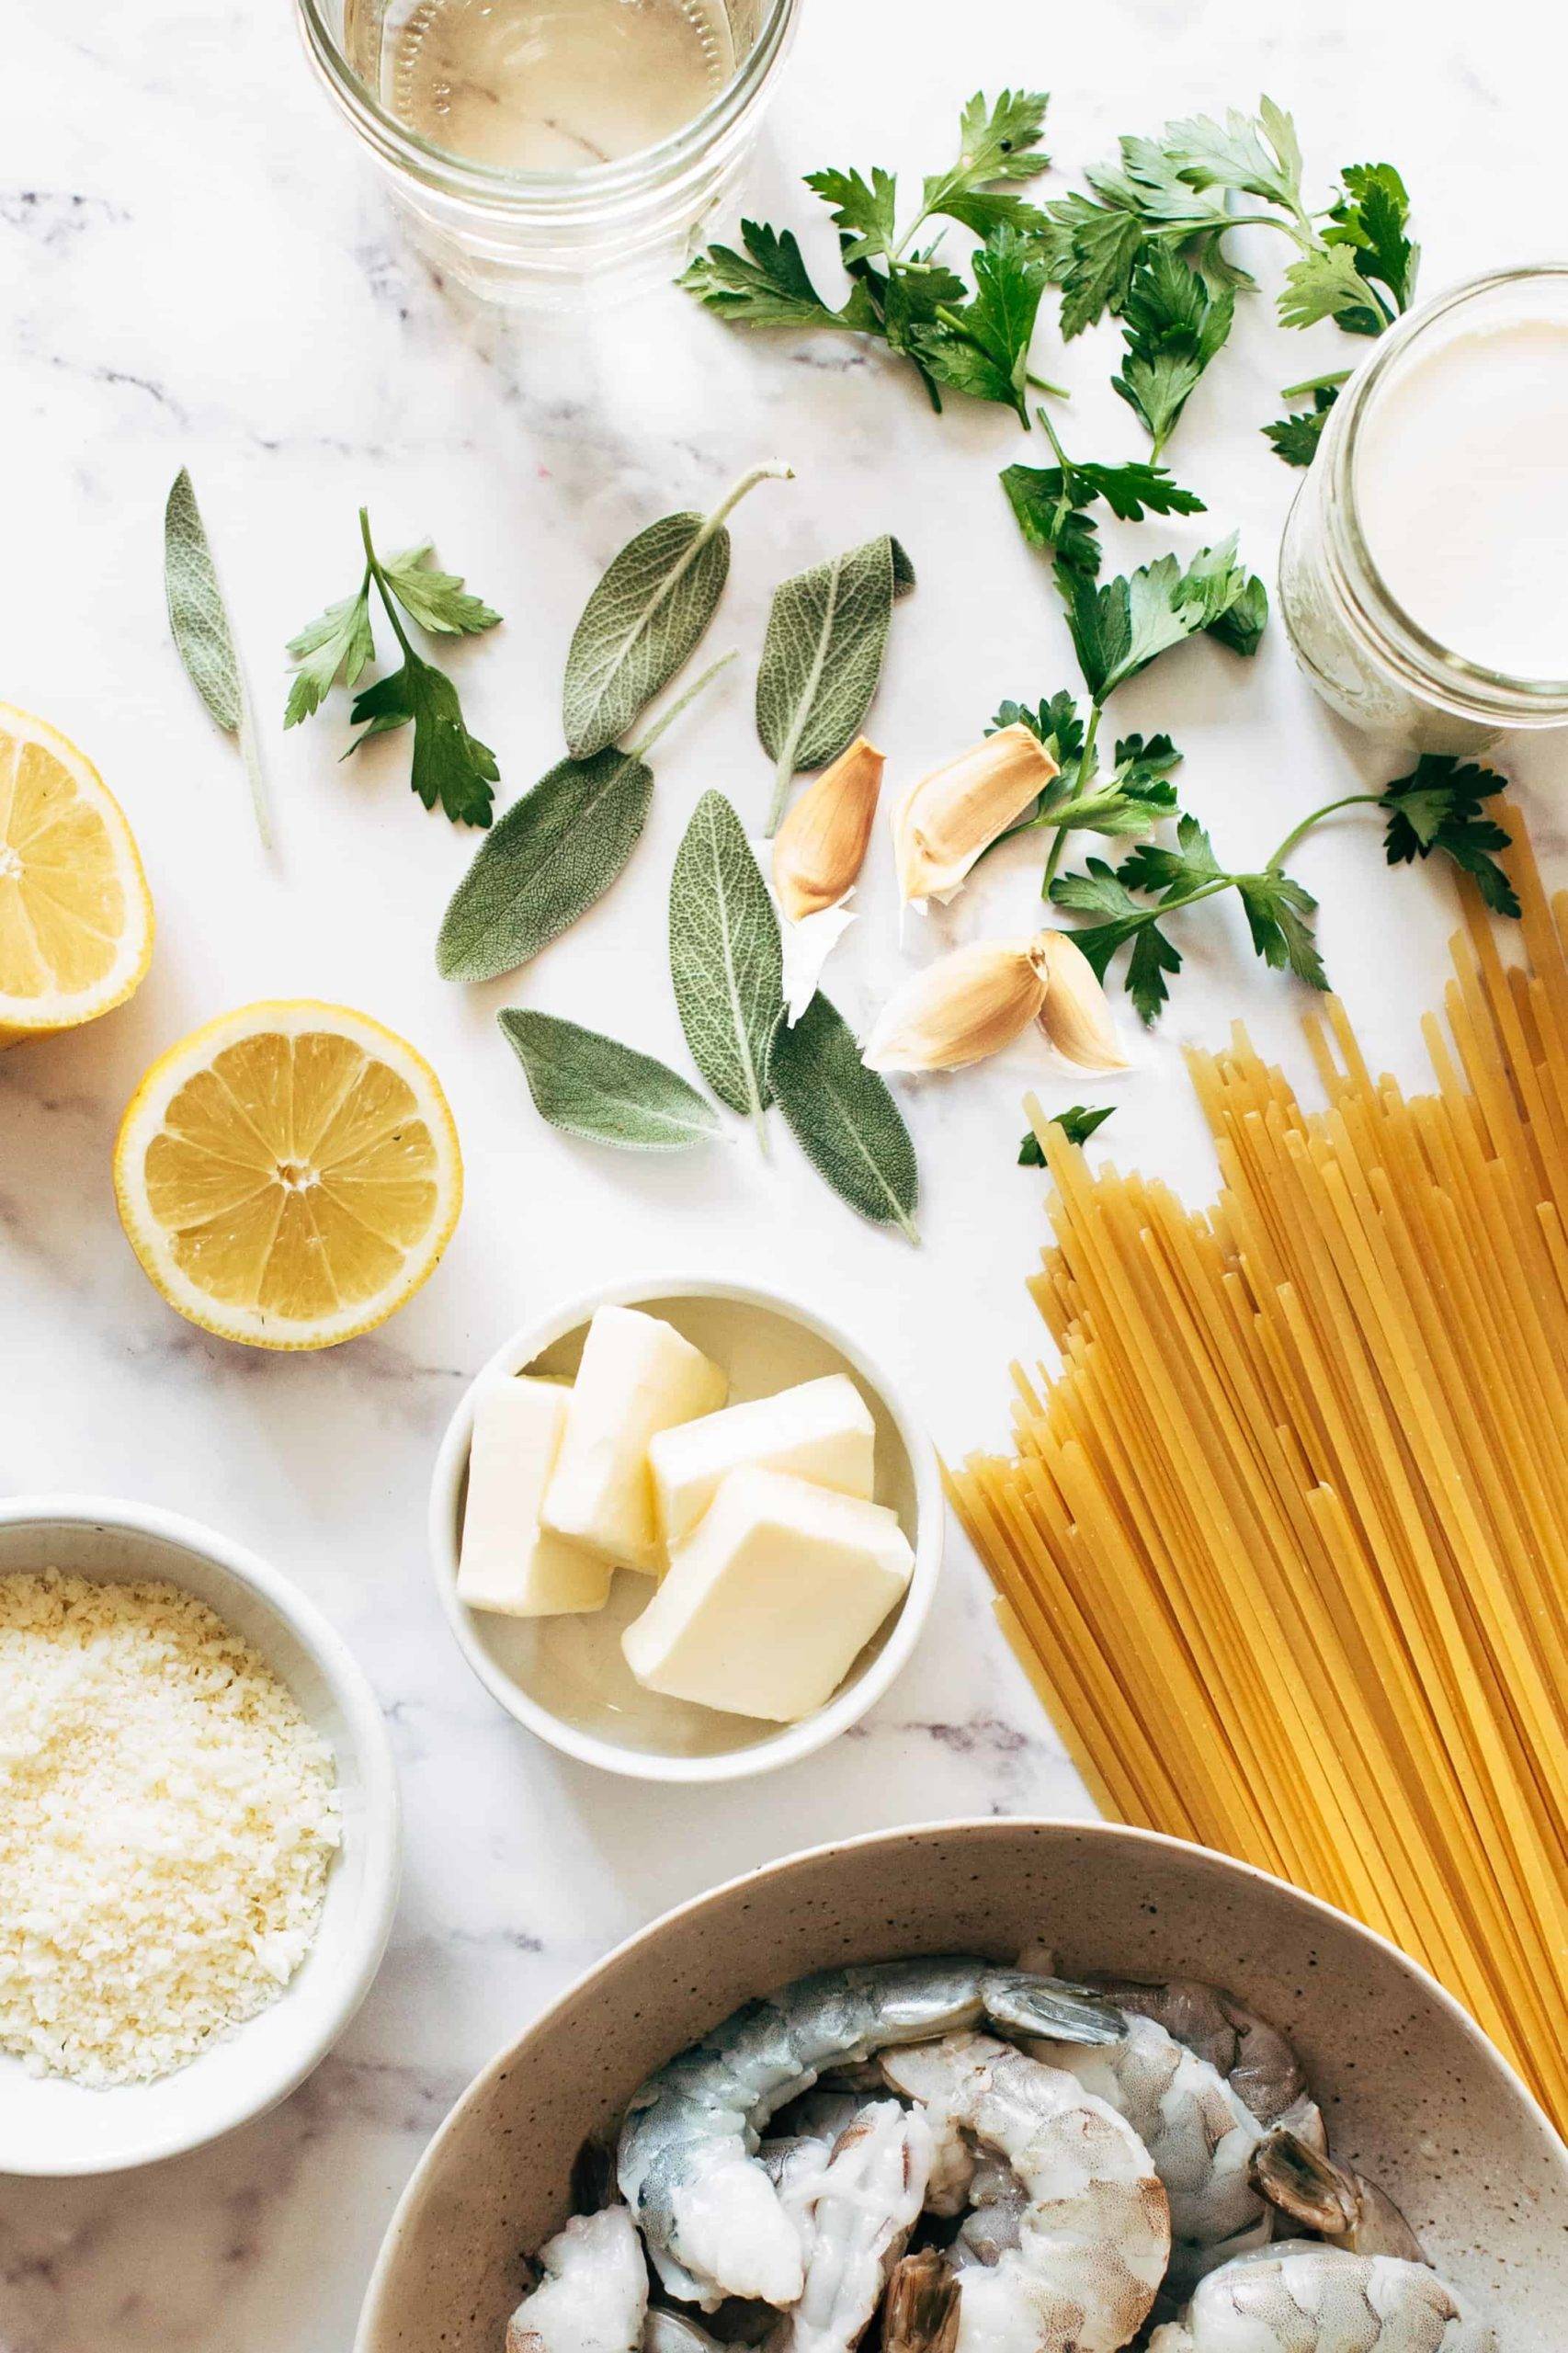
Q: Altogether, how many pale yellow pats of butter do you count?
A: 4